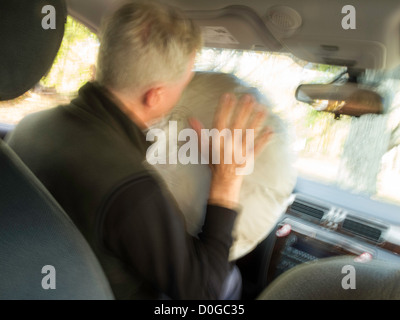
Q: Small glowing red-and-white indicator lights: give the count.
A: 2